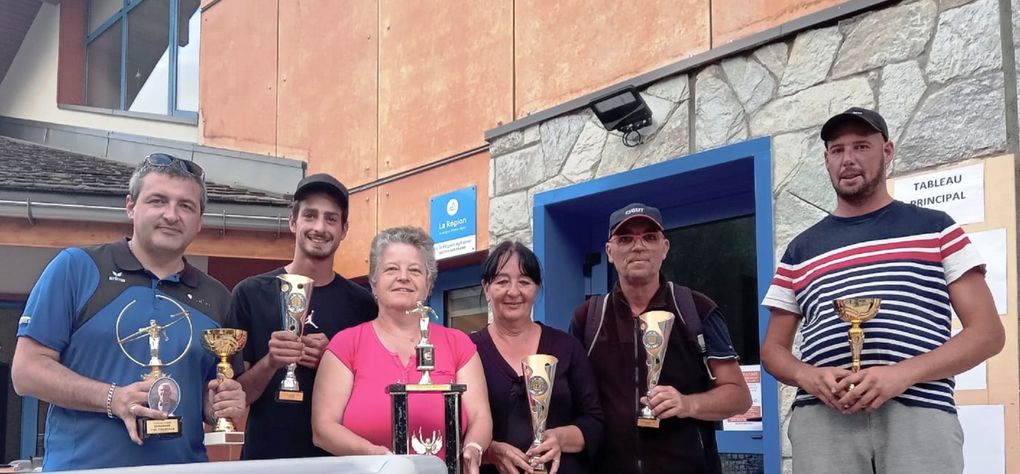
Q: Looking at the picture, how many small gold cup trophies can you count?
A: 2